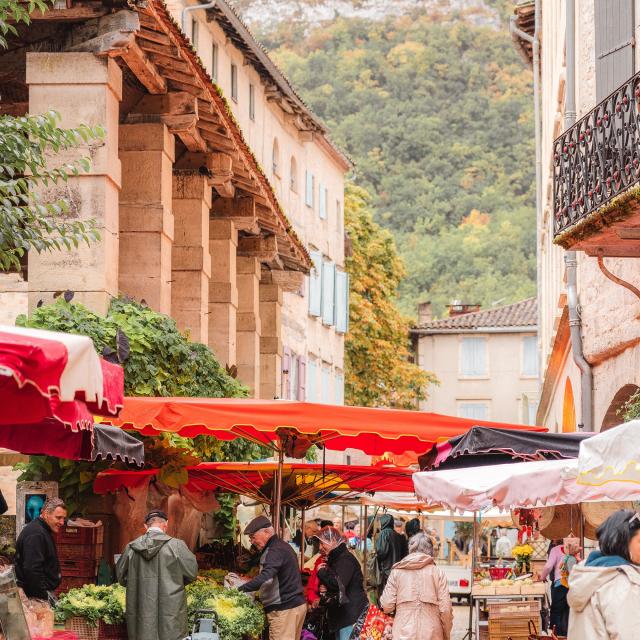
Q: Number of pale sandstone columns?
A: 6